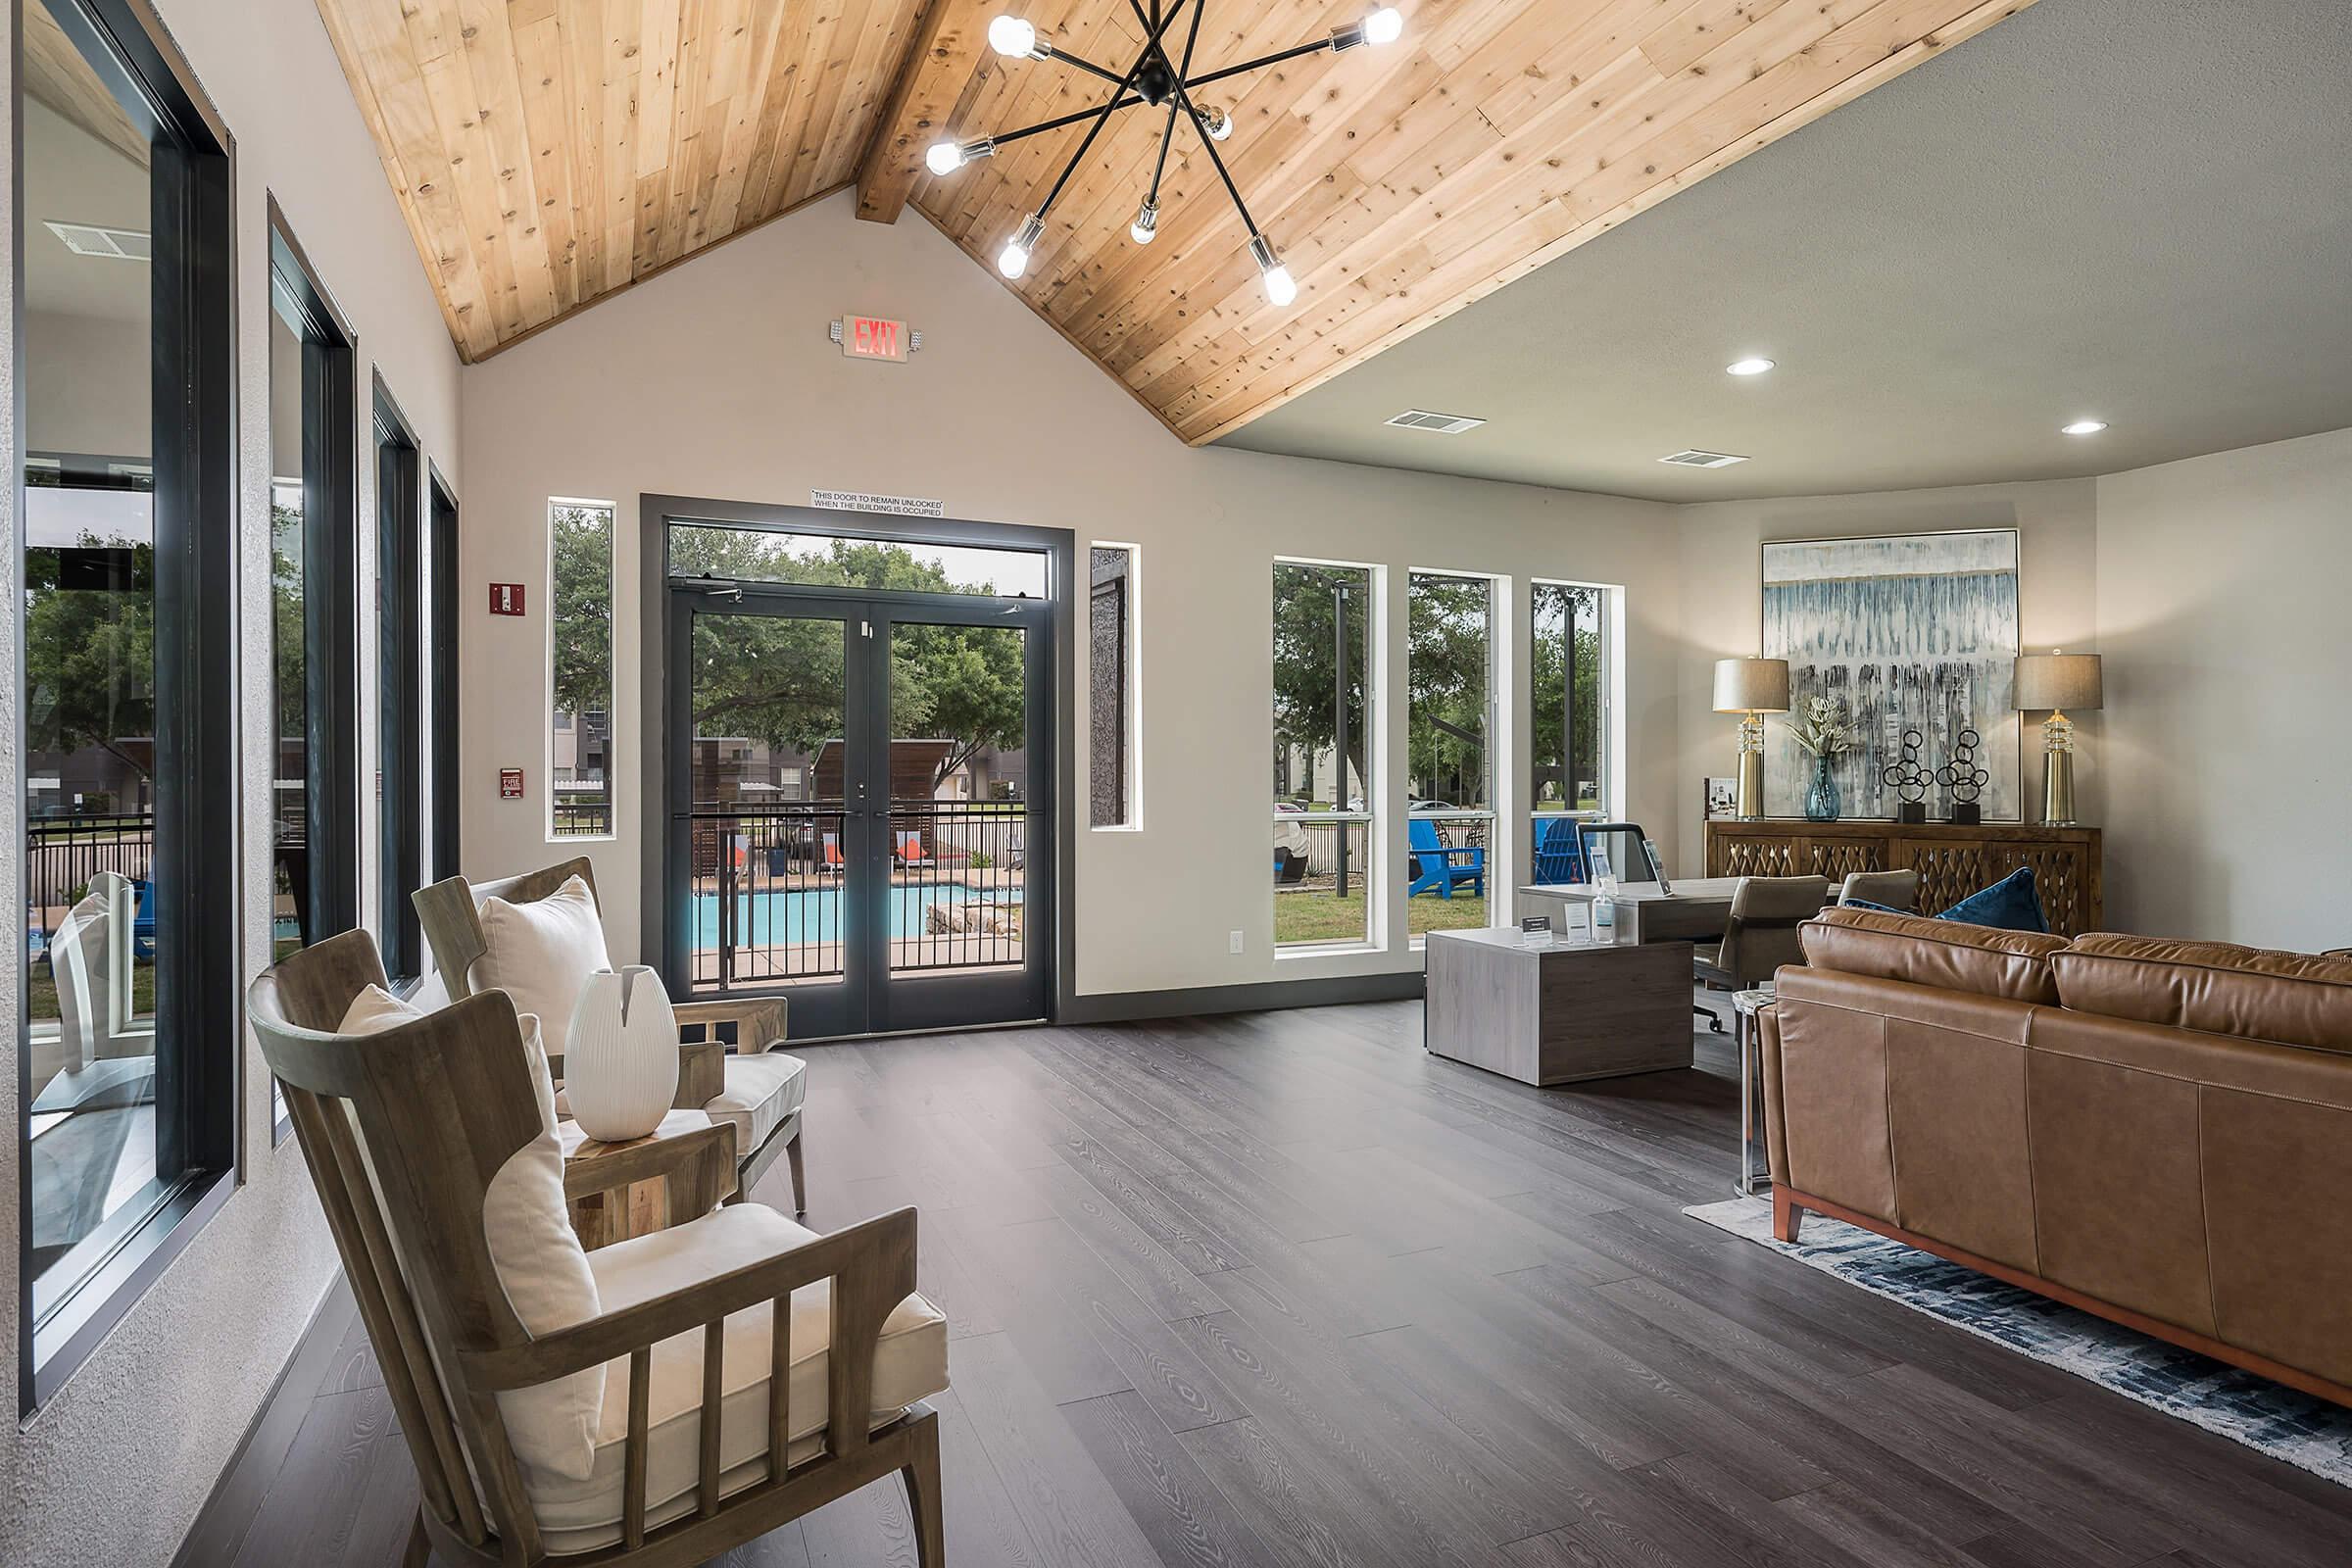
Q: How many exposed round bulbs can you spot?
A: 7